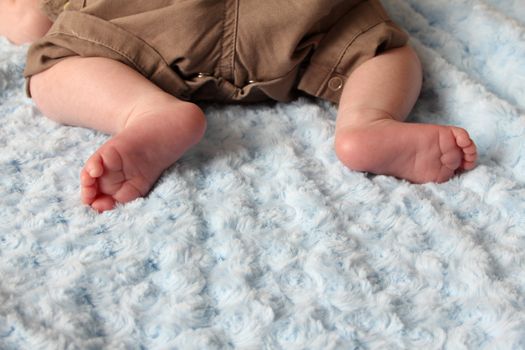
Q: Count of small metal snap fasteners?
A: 3